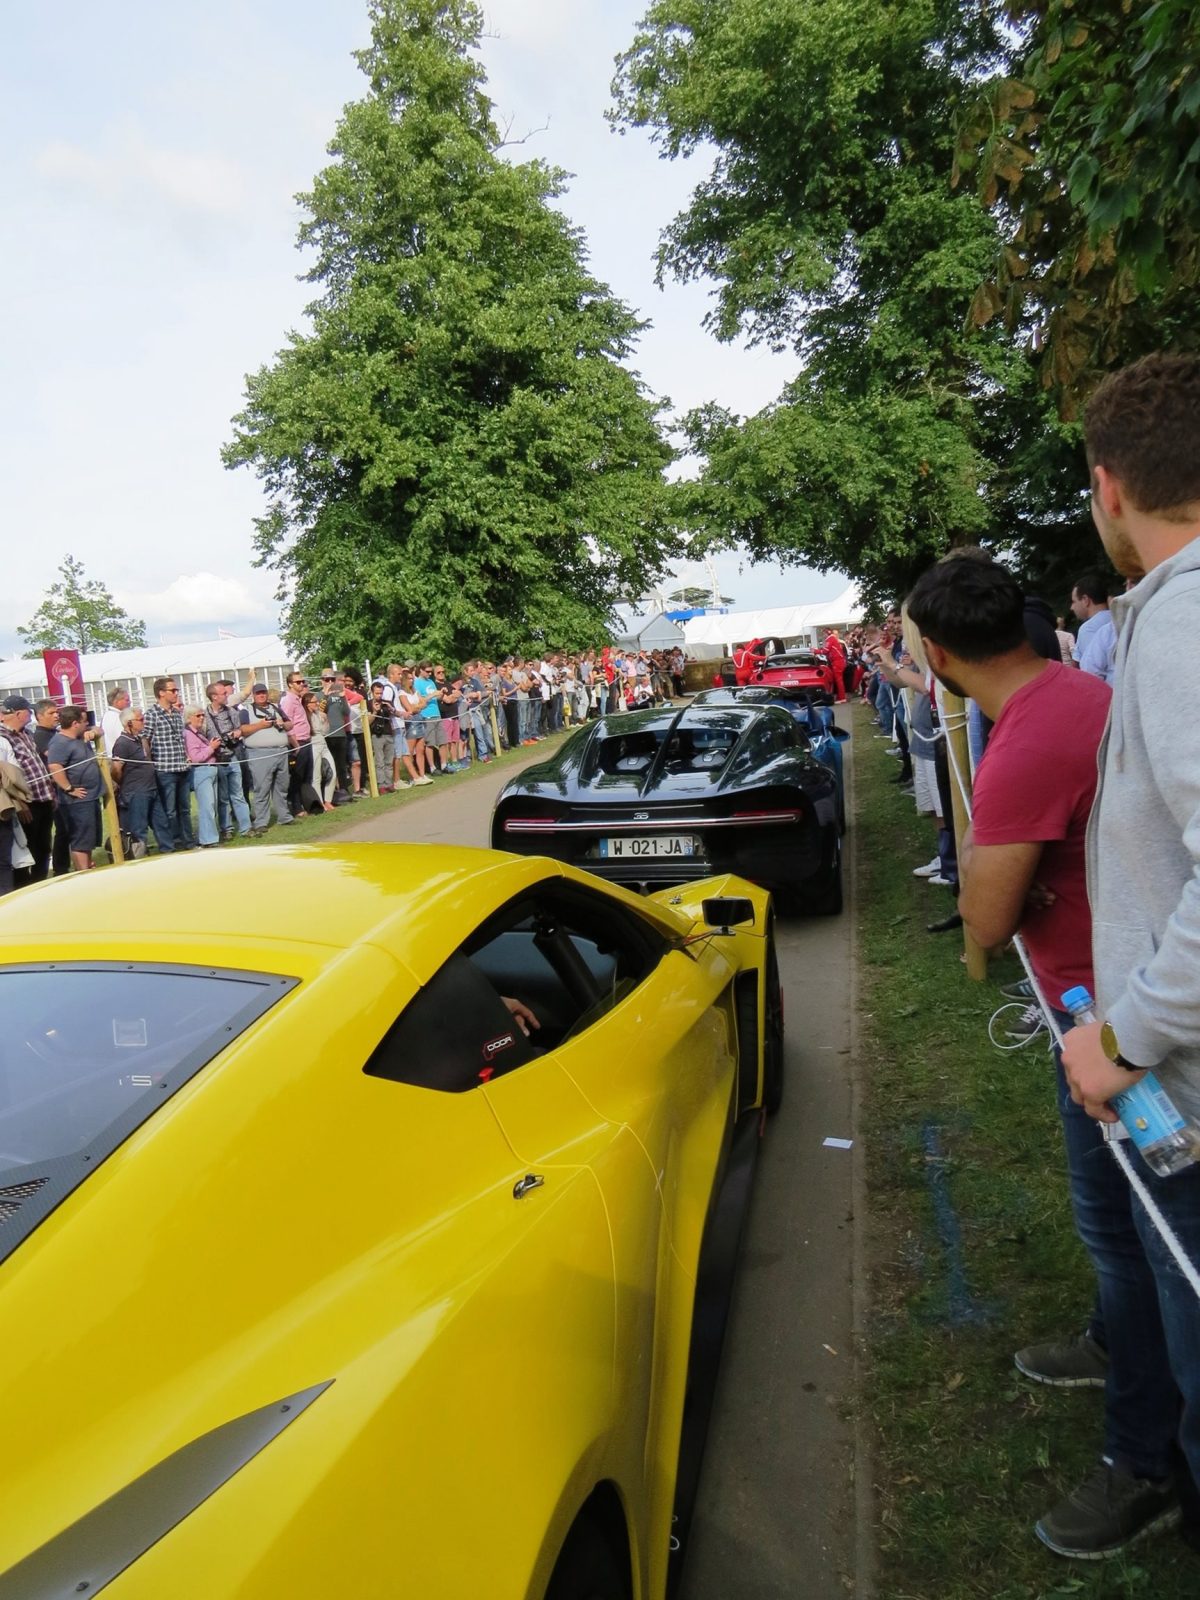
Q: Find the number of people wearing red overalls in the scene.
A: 3